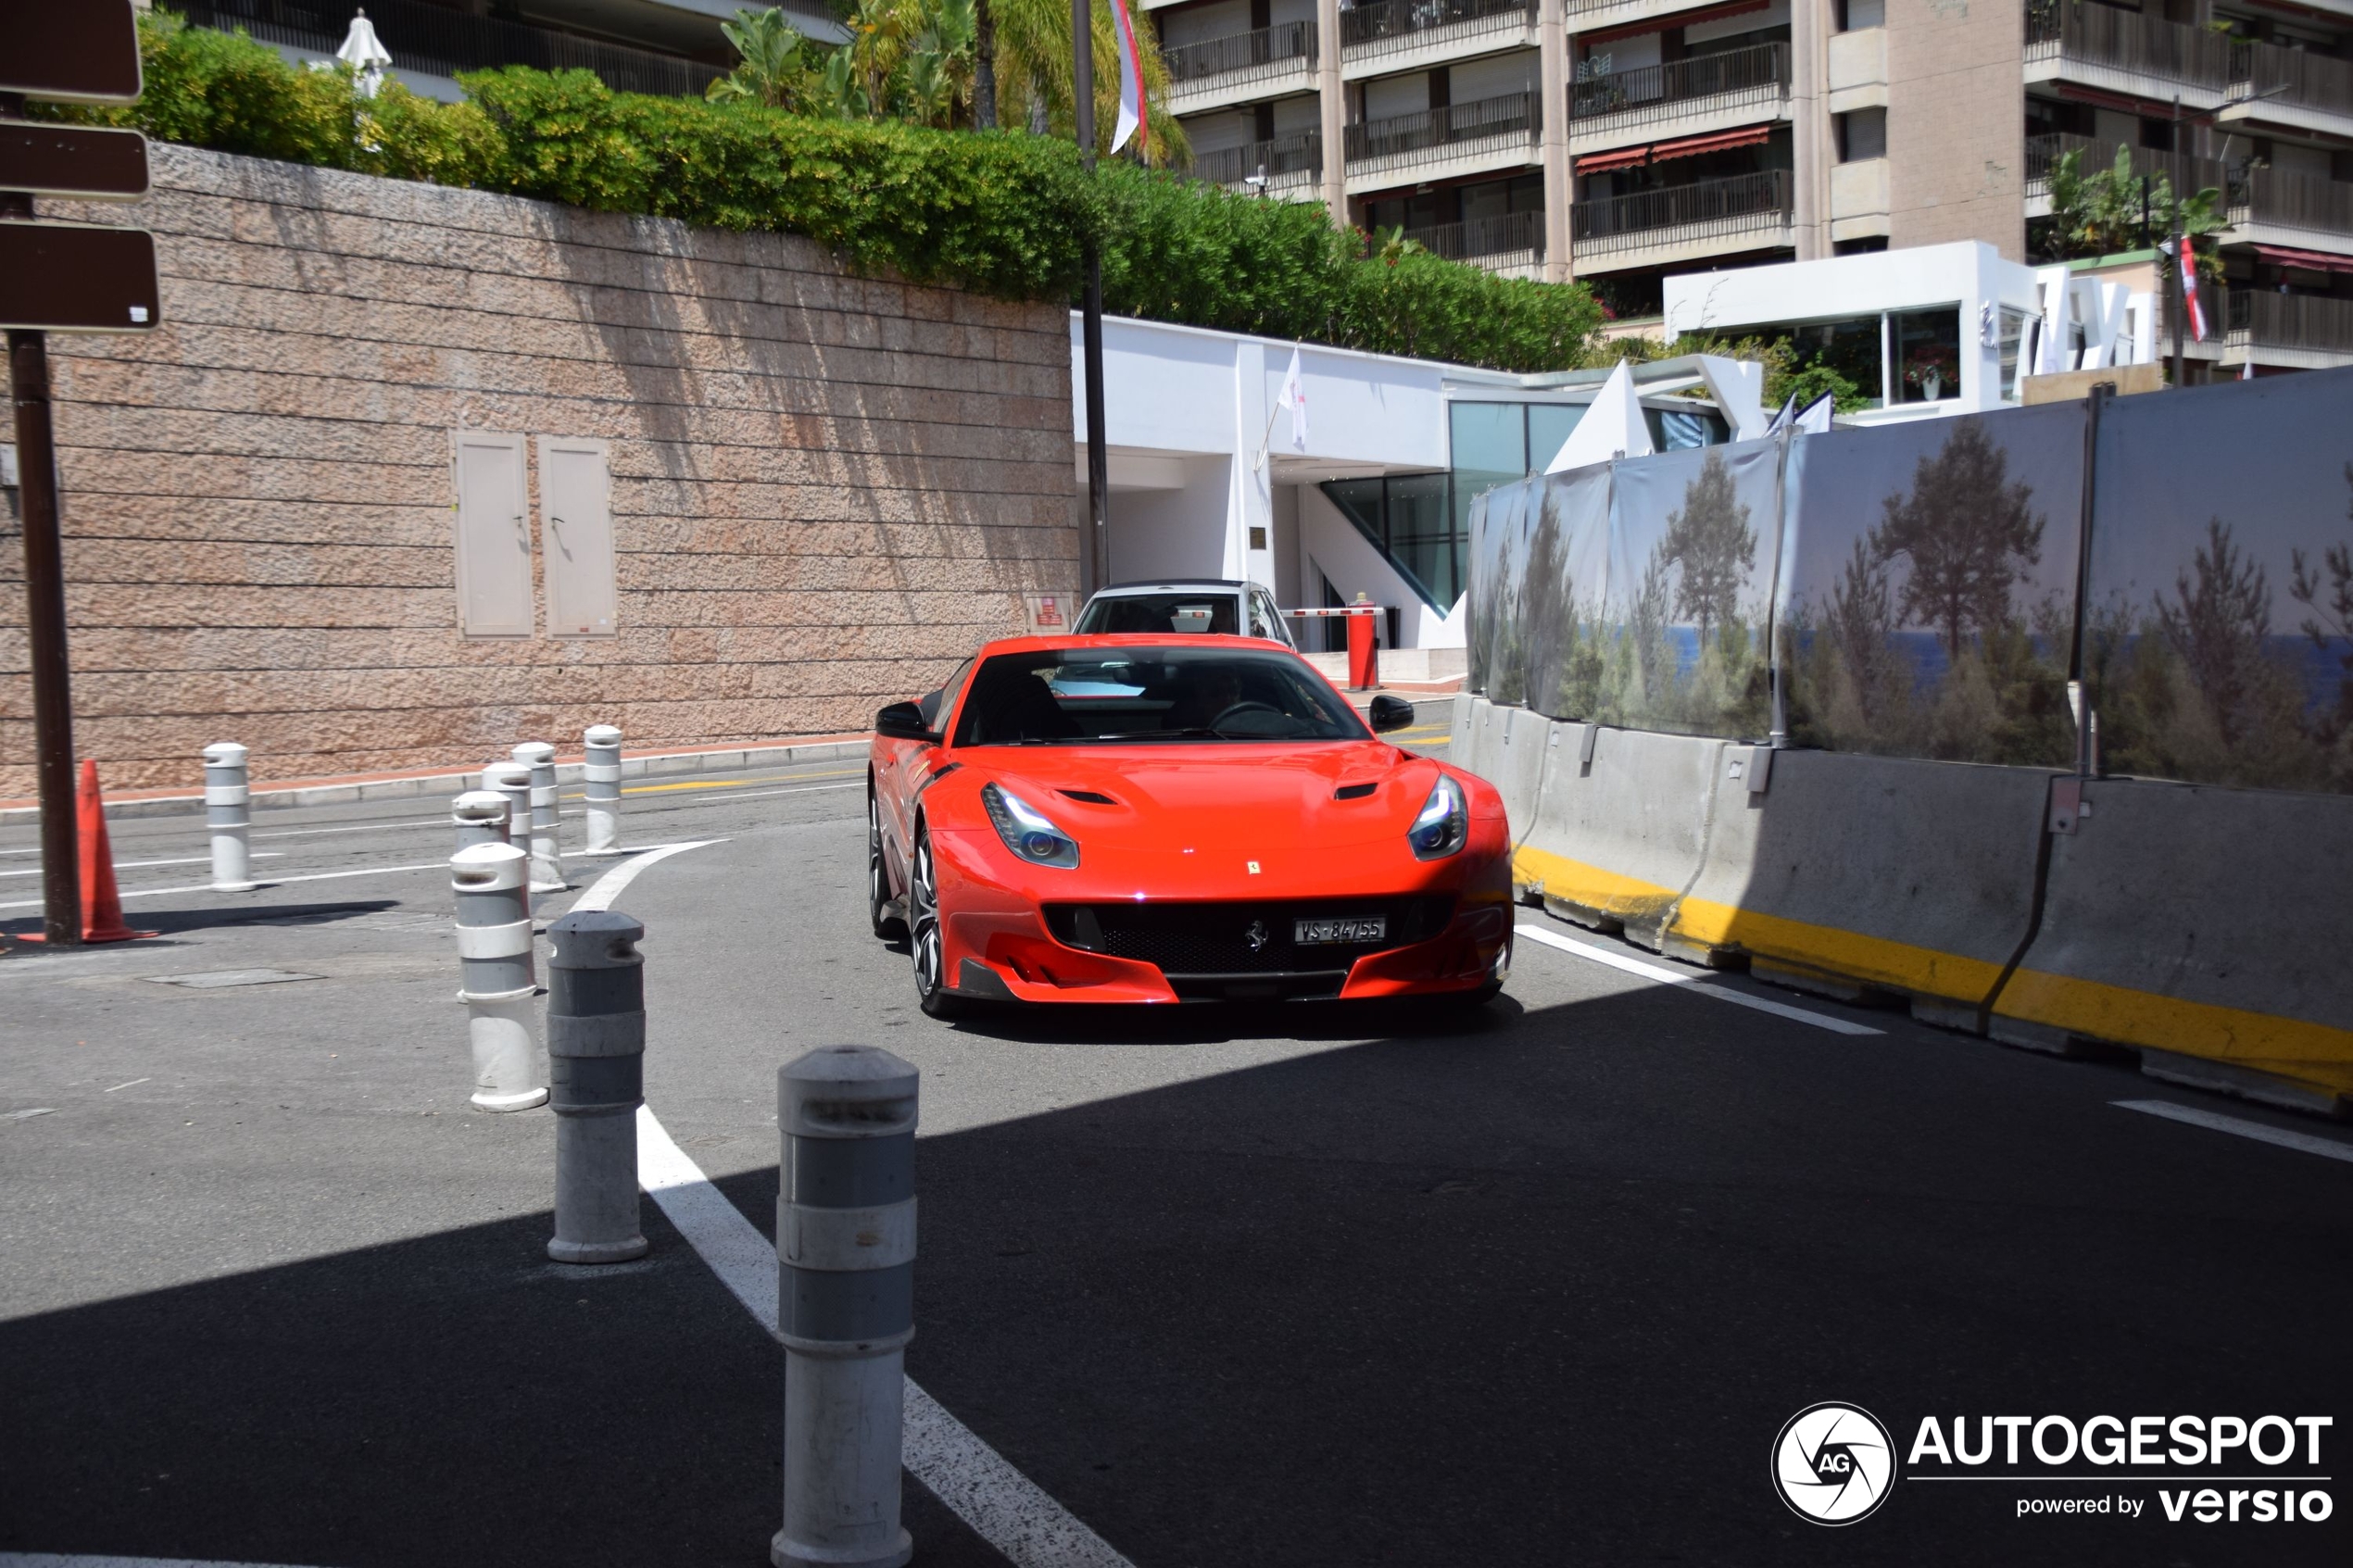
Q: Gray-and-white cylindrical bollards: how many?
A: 8